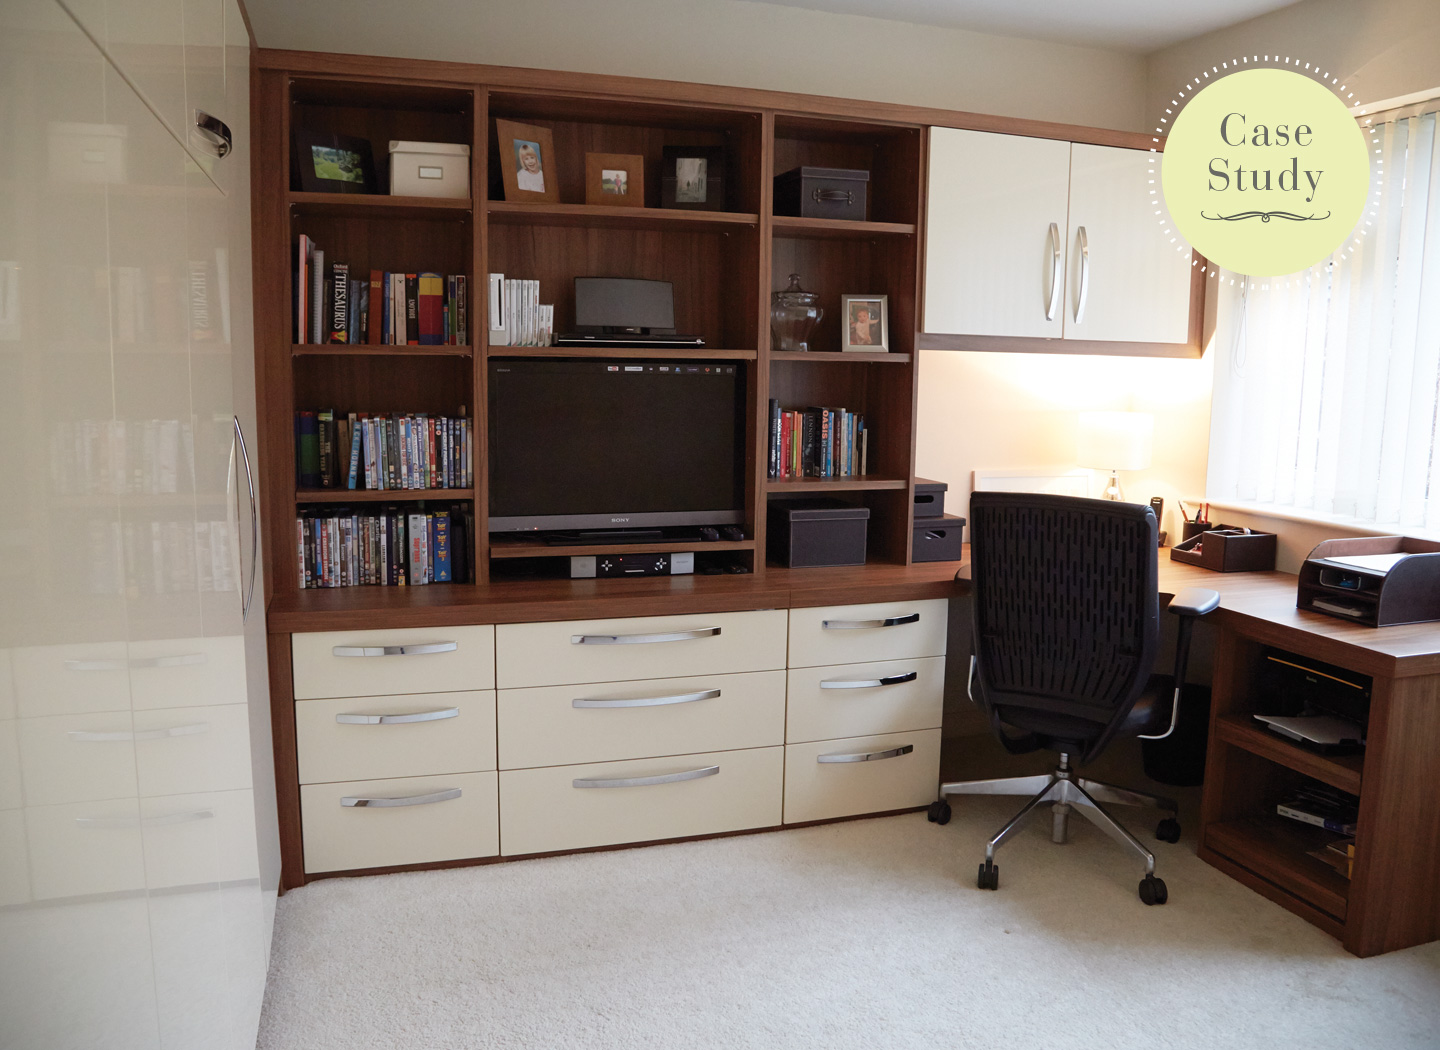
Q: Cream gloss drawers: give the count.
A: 9